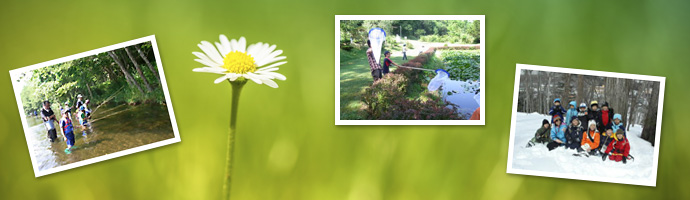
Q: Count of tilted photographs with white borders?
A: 2